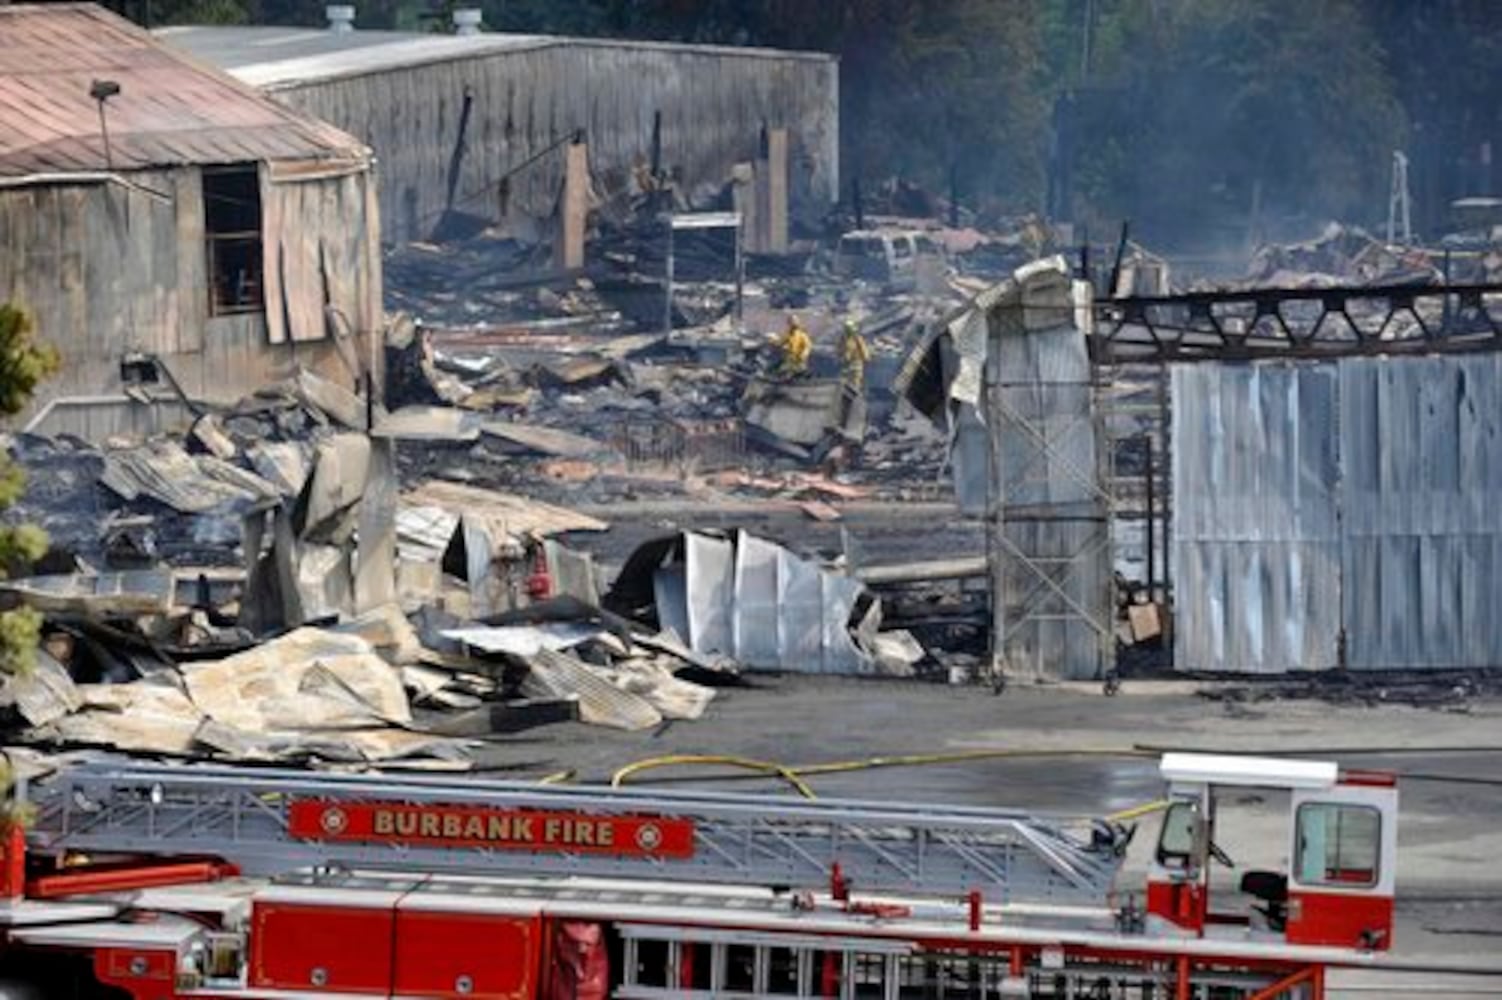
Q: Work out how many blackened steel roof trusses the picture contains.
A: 1